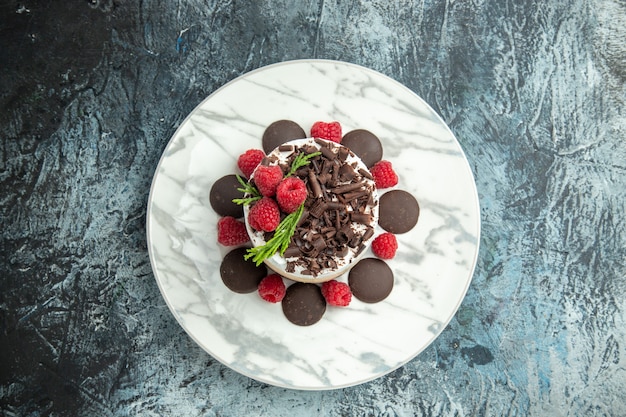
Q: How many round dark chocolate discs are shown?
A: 7